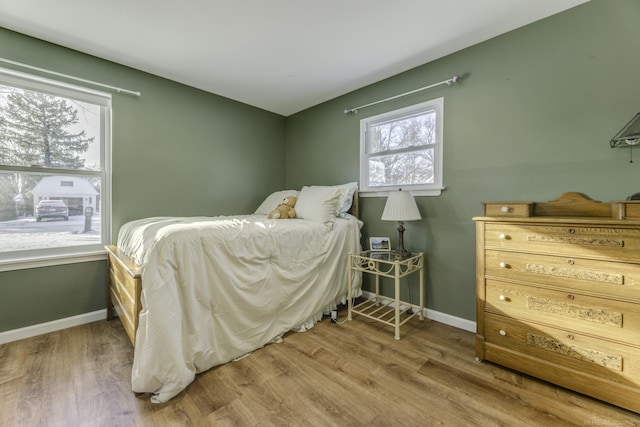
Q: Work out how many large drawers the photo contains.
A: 4